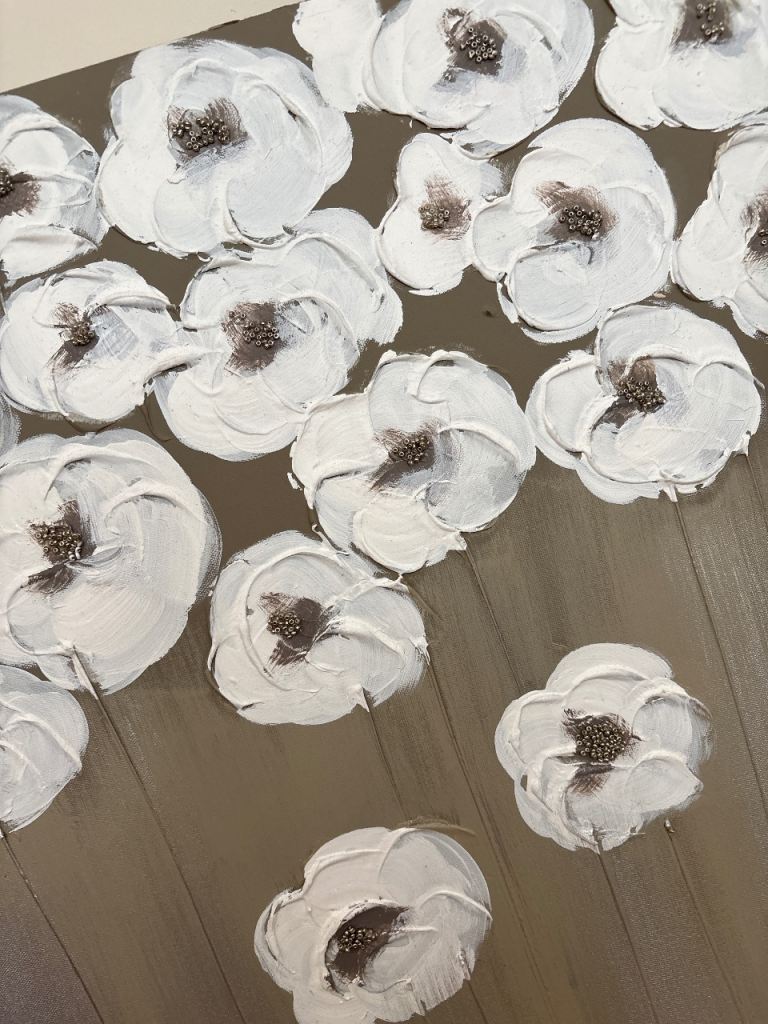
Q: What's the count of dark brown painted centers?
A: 15